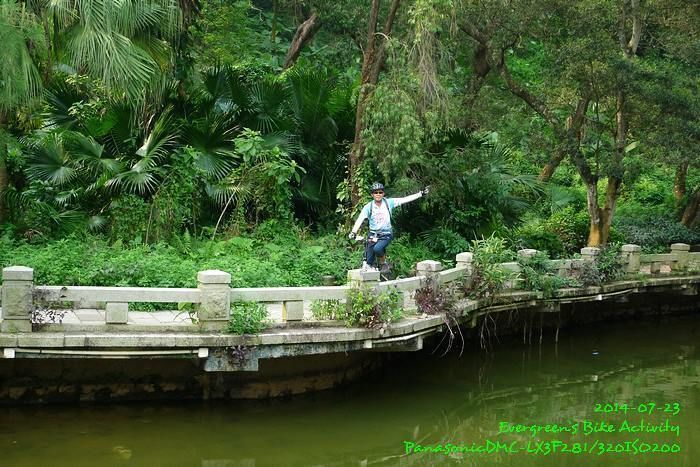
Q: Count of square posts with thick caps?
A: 9